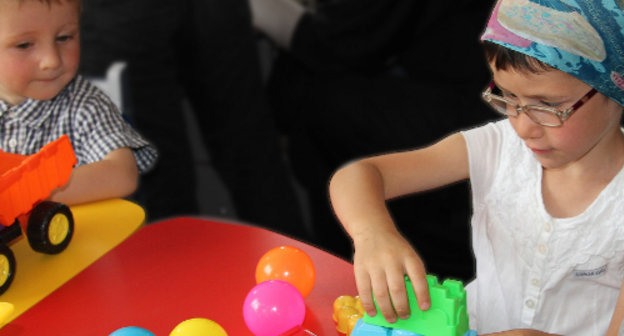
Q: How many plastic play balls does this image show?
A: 4